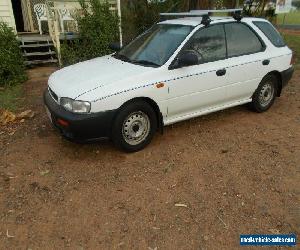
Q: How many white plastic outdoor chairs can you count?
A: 2